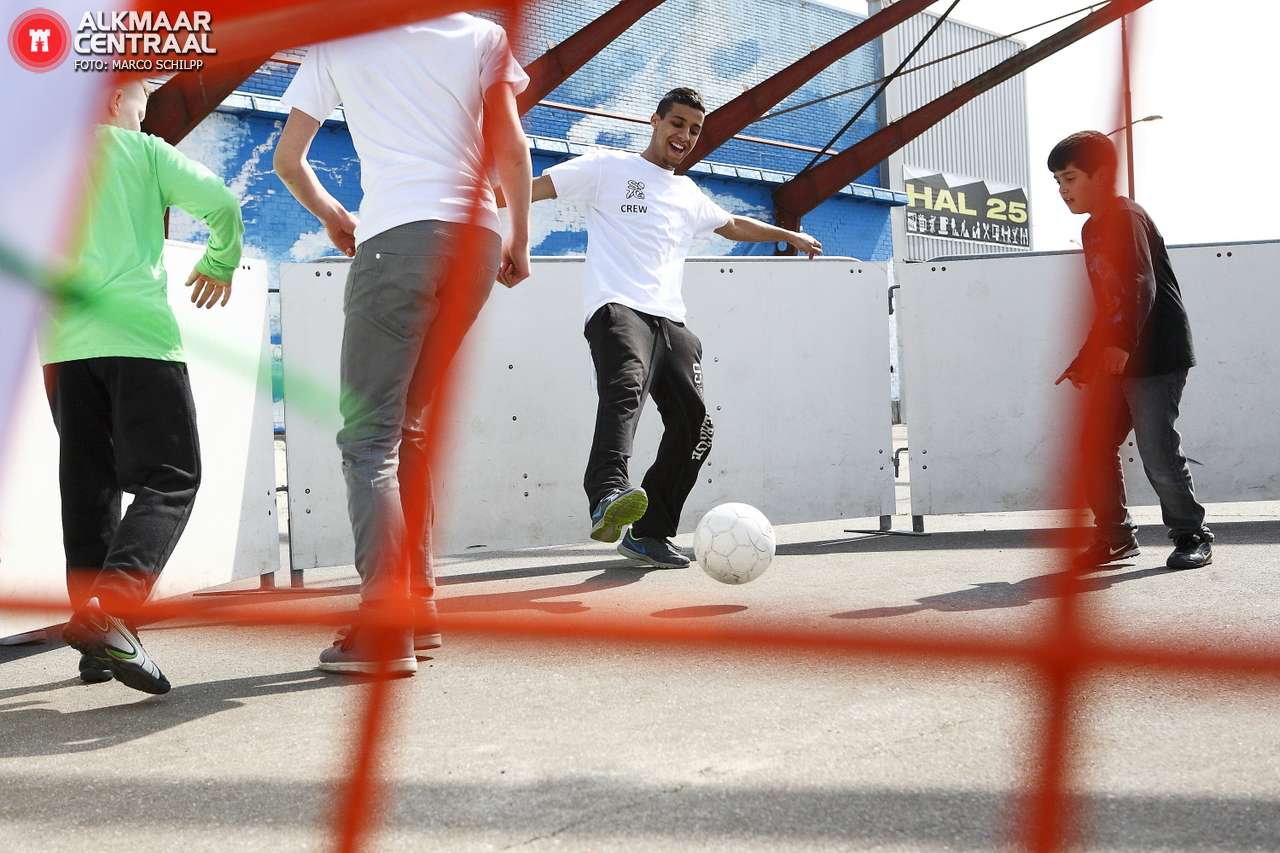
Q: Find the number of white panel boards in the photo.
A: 3